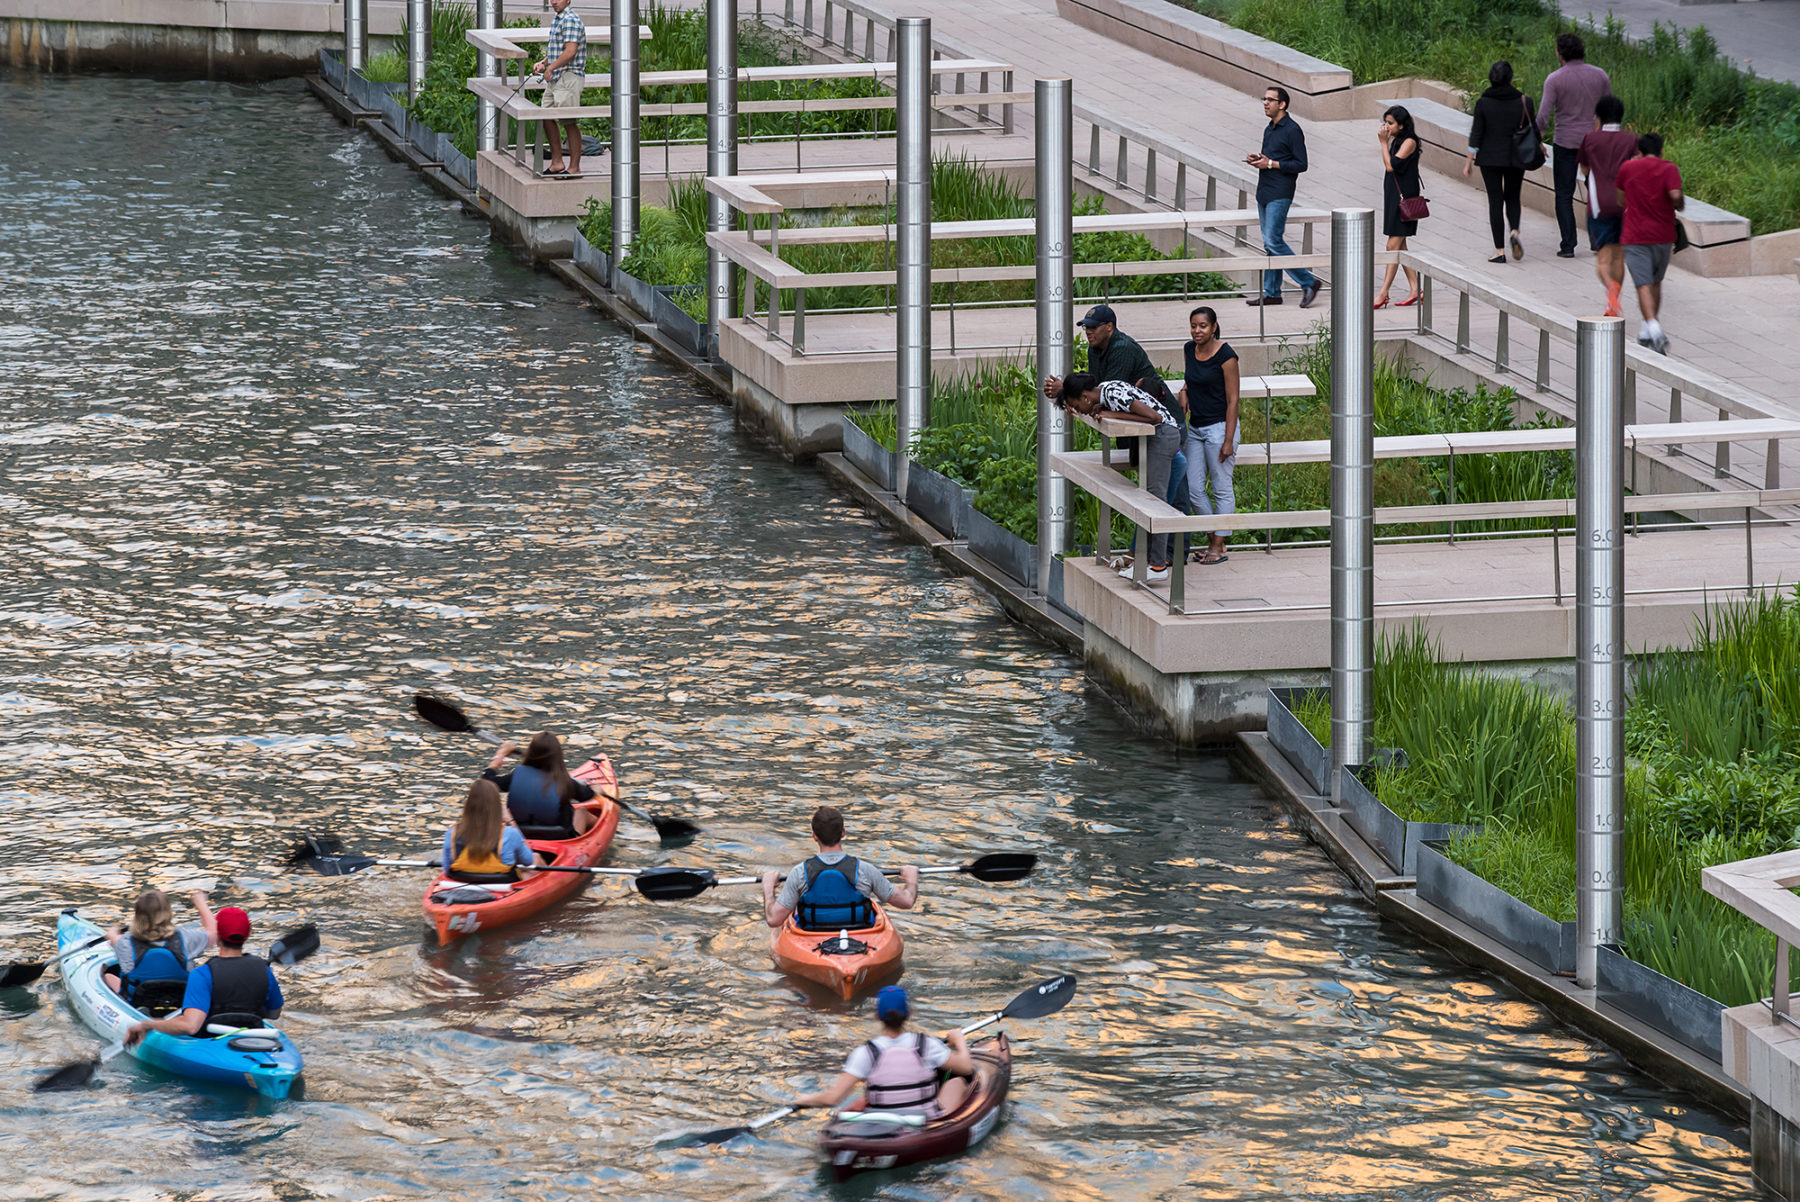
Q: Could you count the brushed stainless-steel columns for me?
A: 9